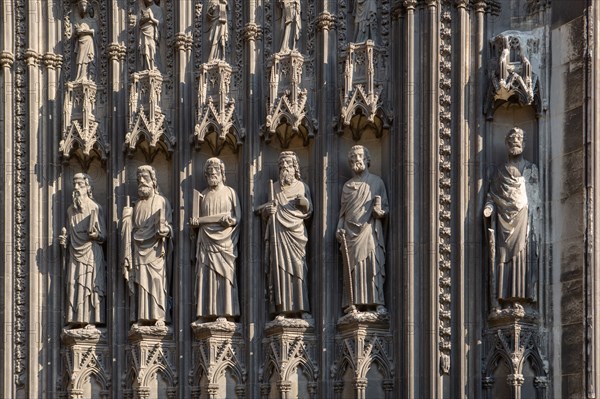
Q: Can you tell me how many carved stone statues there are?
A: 11